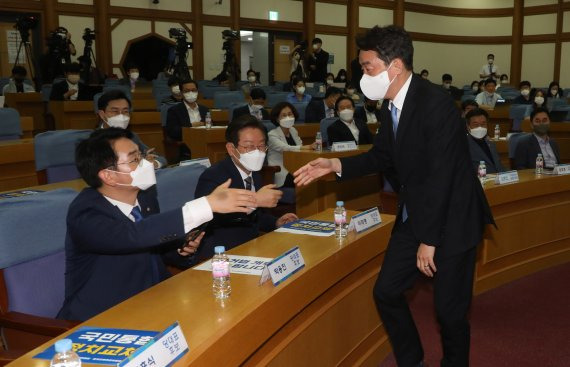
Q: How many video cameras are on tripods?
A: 4